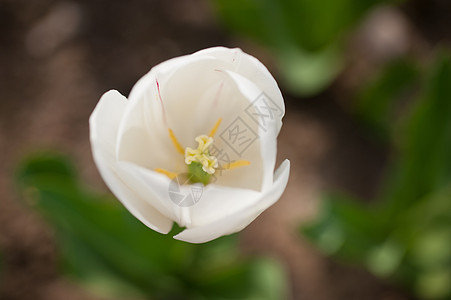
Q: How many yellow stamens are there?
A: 4